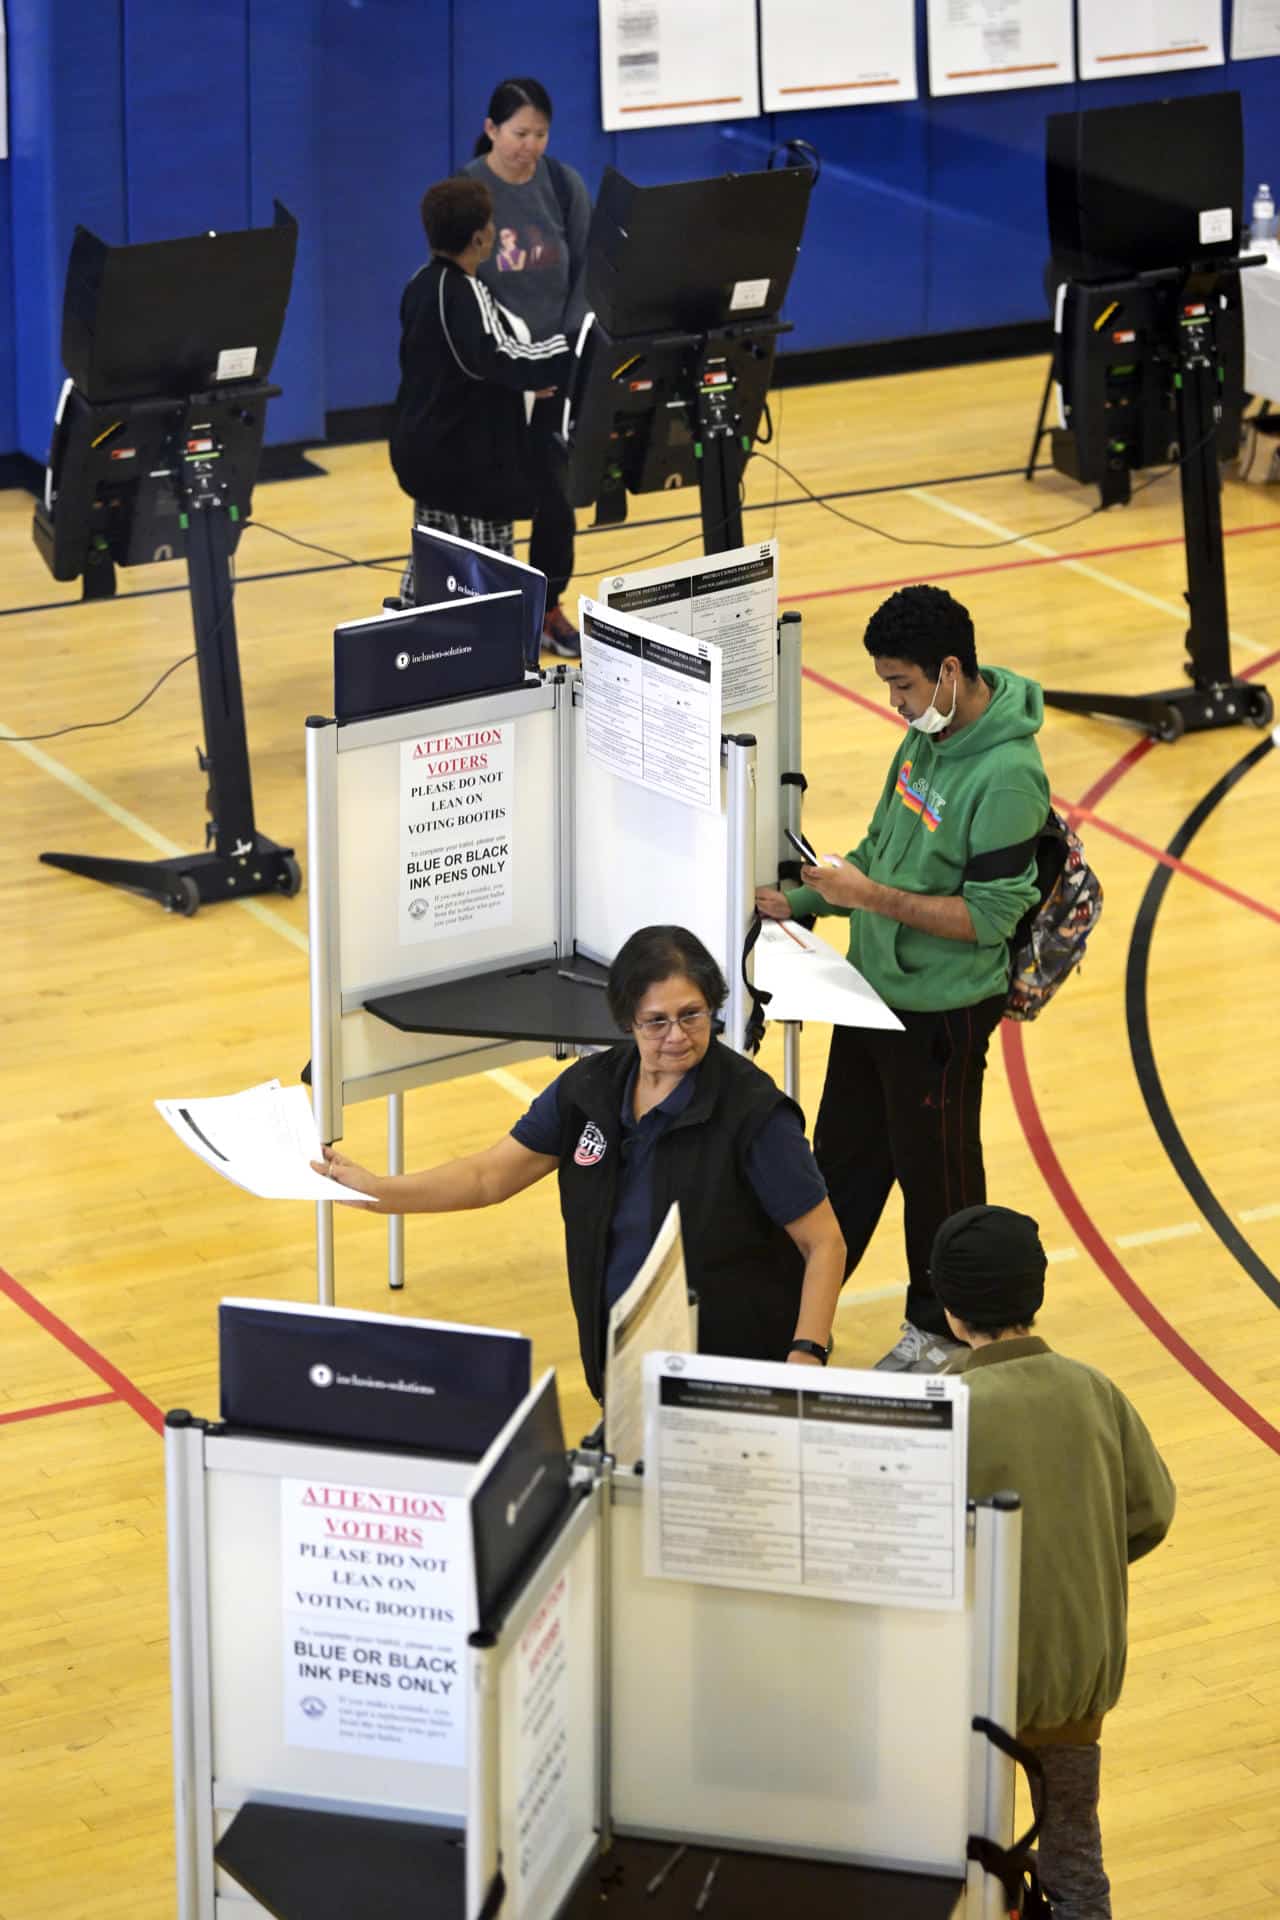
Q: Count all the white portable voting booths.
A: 2